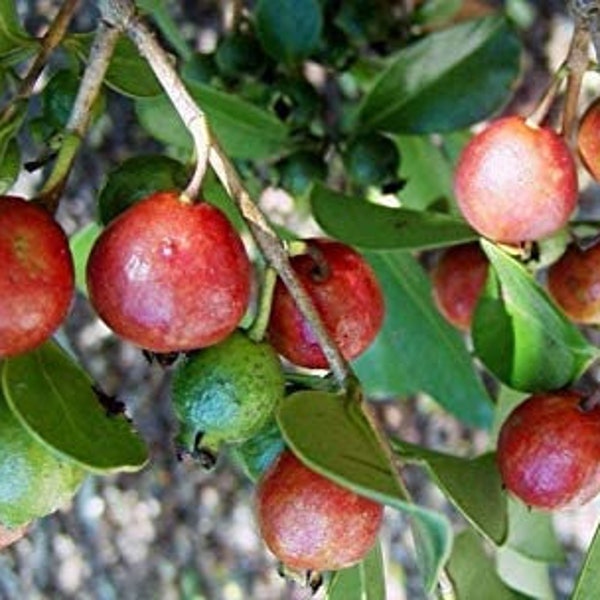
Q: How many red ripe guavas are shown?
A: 9